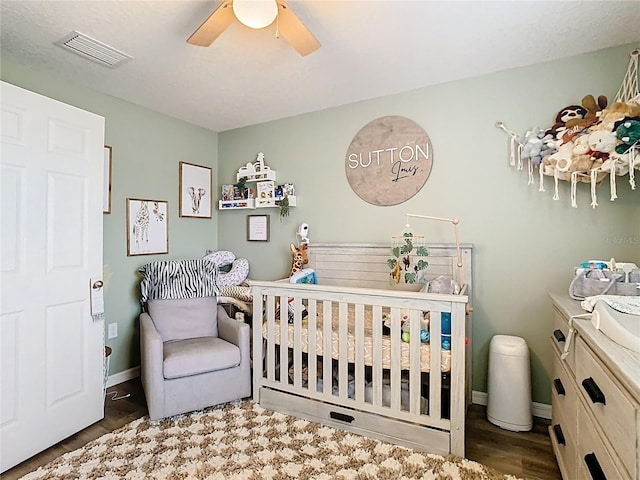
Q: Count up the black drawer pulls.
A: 6